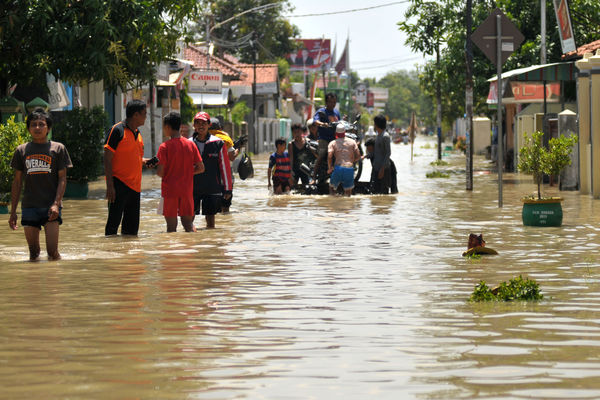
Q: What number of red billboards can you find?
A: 1